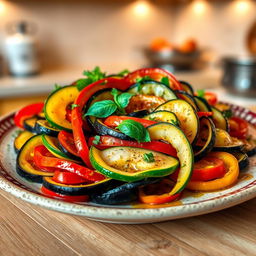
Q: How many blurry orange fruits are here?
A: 2